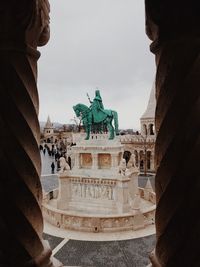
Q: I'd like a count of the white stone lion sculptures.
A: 3